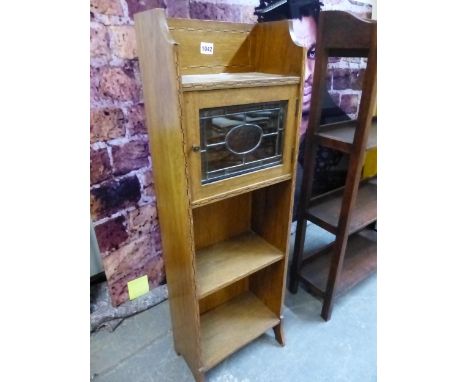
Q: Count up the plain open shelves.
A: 2